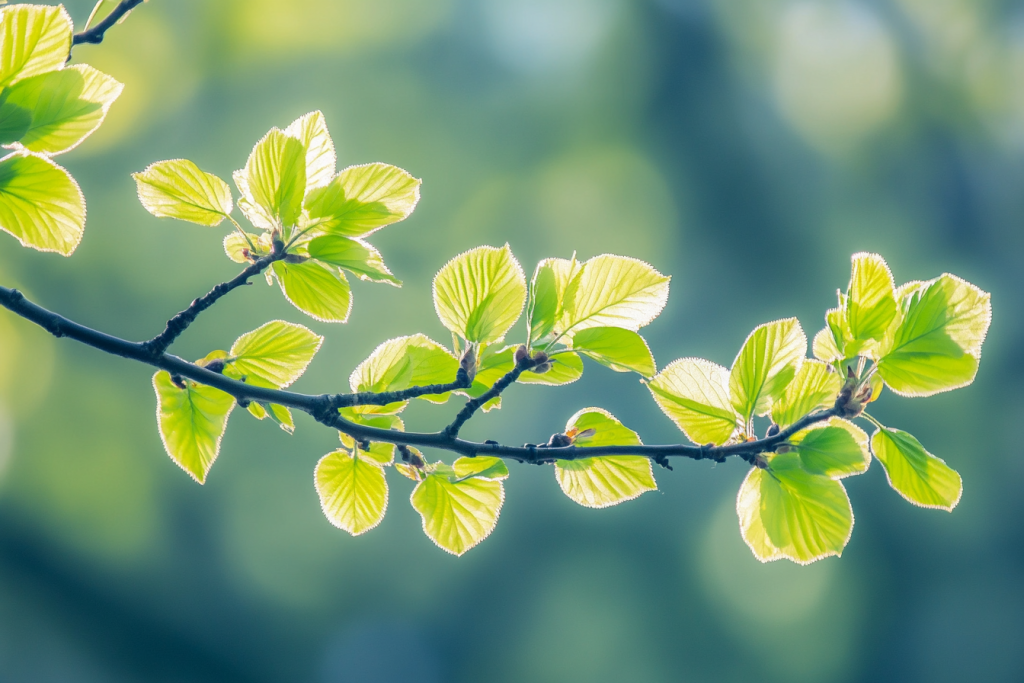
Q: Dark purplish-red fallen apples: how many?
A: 0